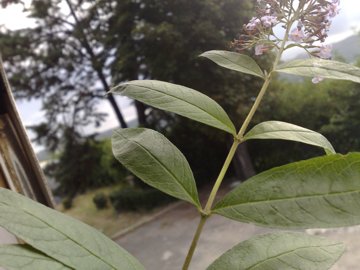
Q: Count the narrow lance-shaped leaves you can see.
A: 9